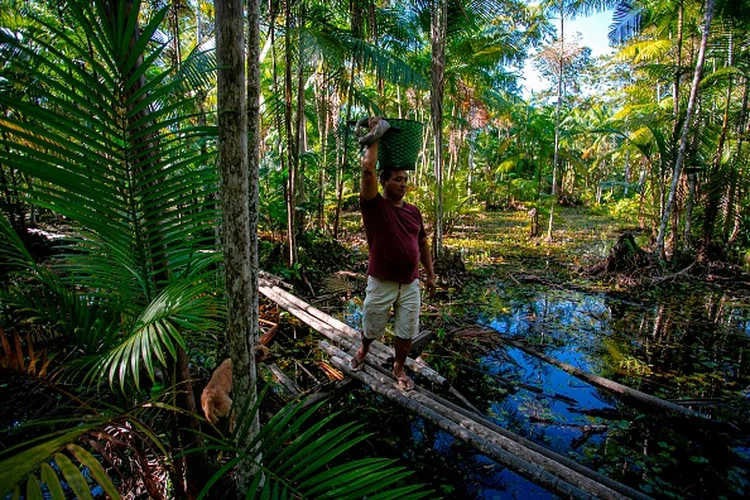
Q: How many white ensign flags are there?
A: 0